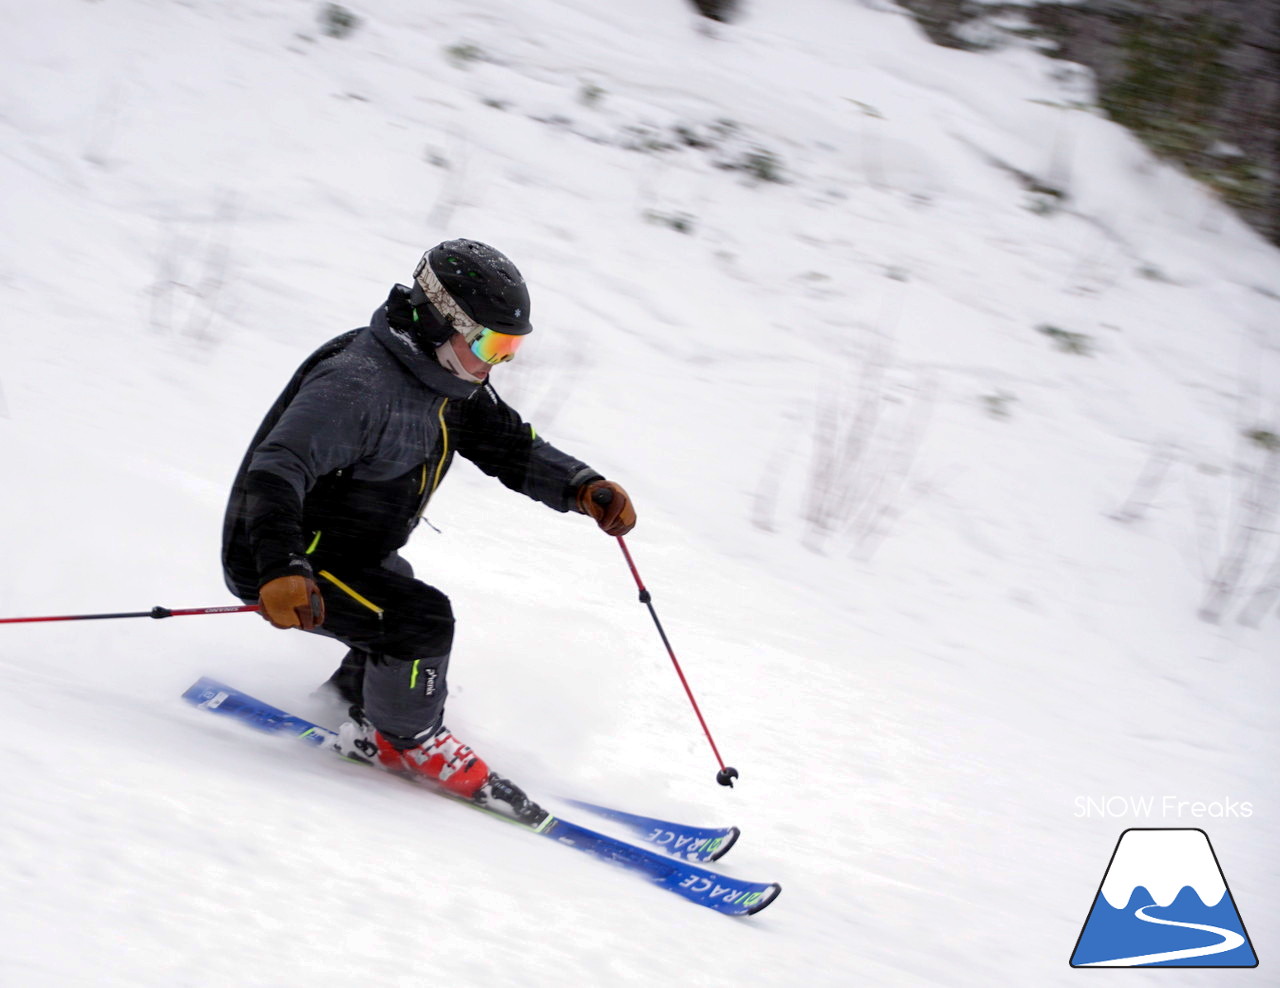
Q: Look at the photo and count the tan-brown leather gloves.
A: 2